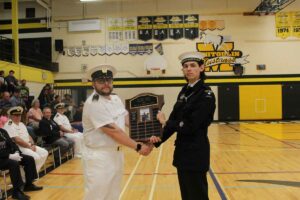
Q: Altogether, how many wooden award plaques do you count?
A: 1